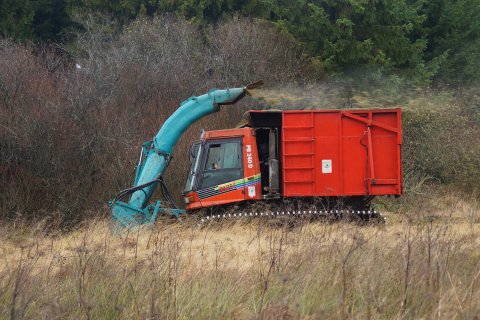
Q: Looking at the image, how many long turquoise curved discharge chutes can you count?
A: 1